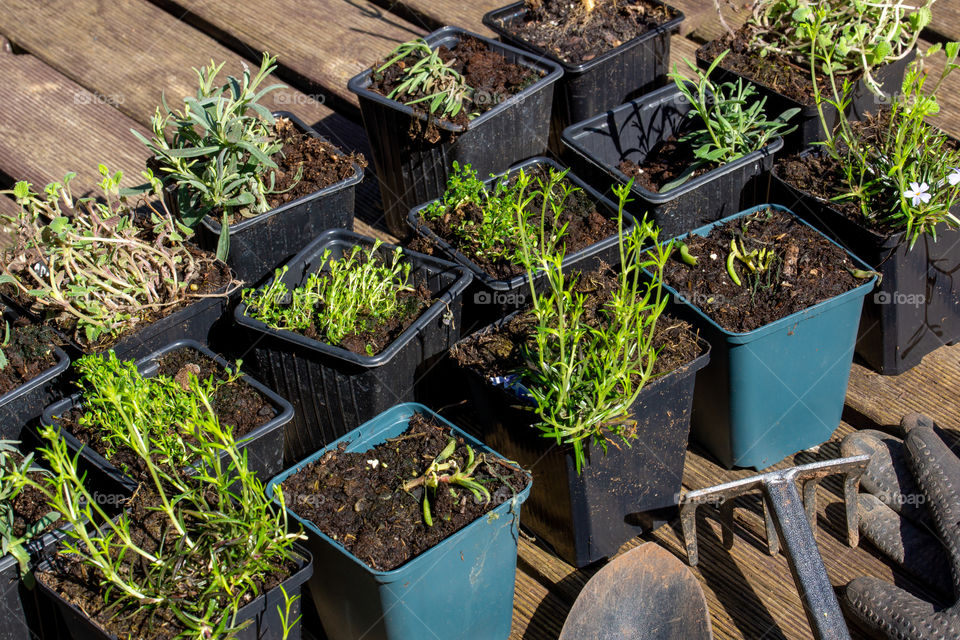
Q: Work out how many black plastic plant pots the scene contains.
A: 14